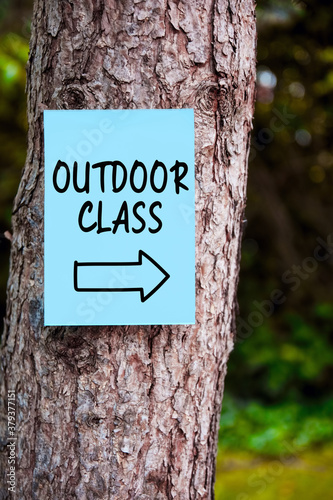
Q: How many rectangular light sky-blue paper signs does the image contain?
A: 1